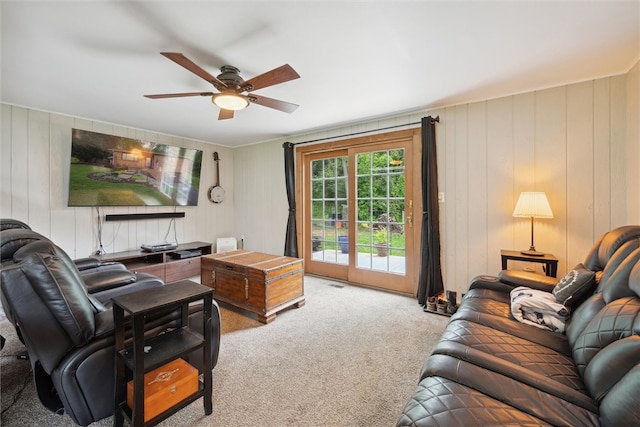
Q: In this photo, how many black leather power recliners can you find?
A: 2